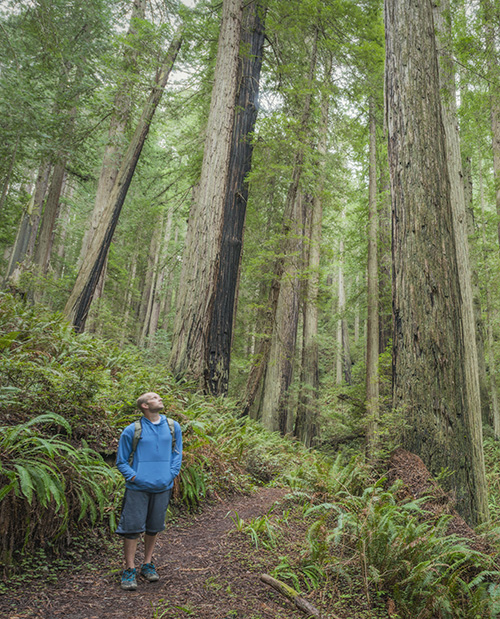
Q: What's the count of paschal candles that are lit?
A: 0